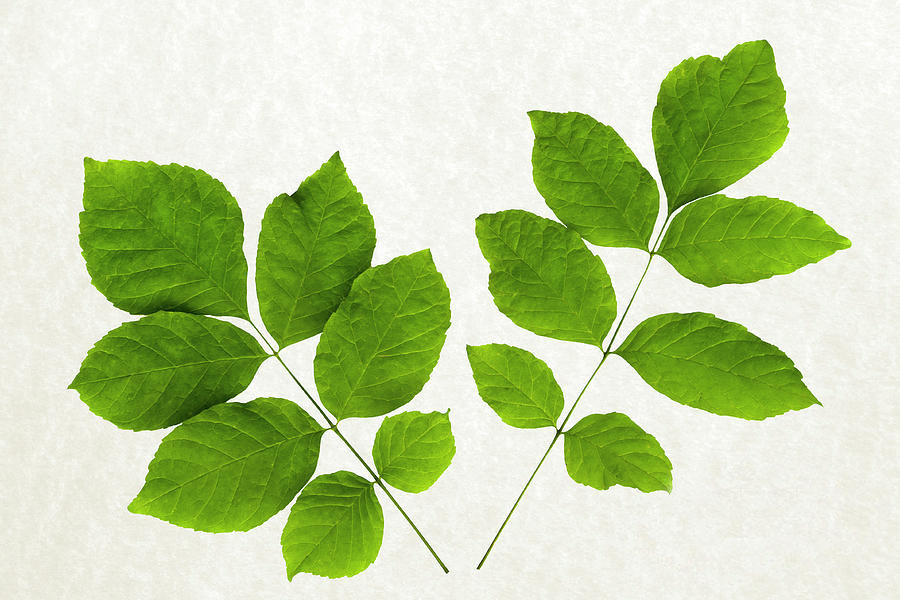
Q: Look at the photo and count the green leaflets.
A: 14